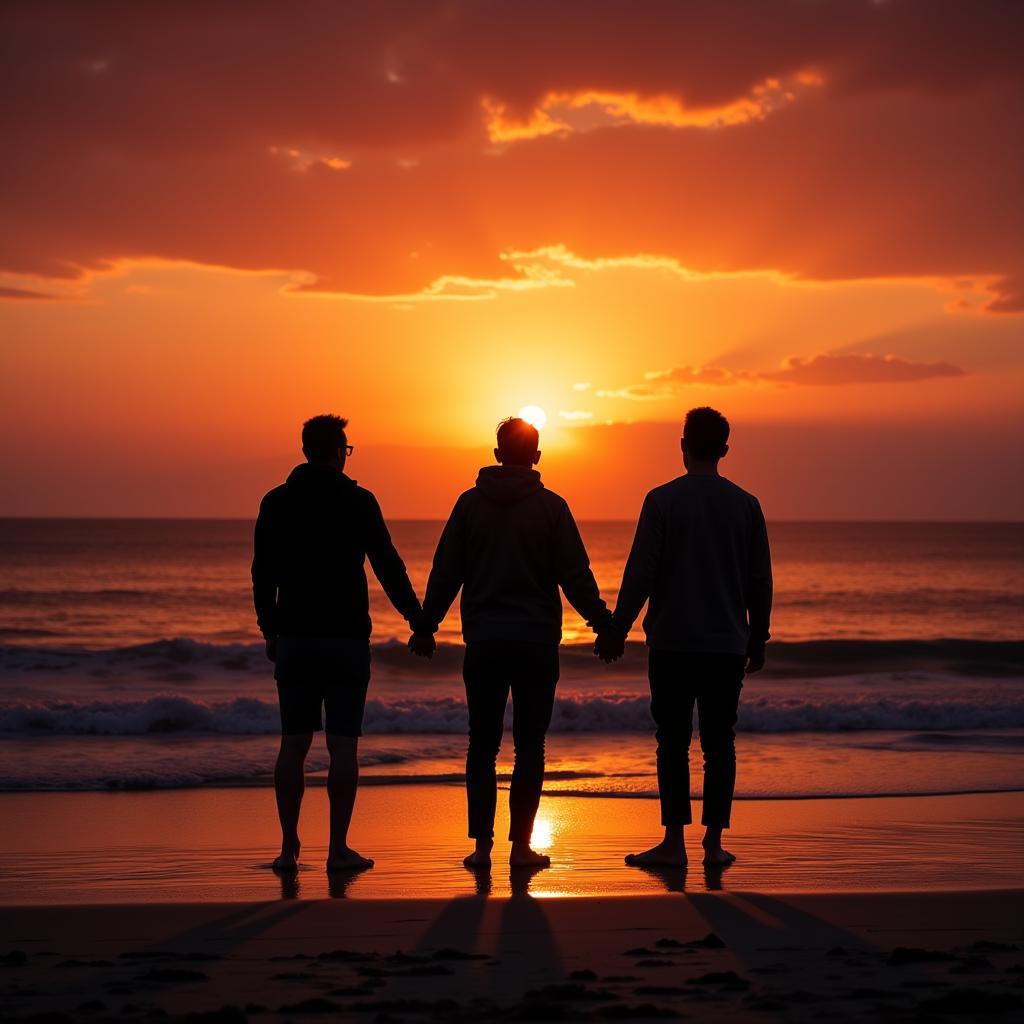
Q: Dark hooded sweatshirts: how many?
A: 2